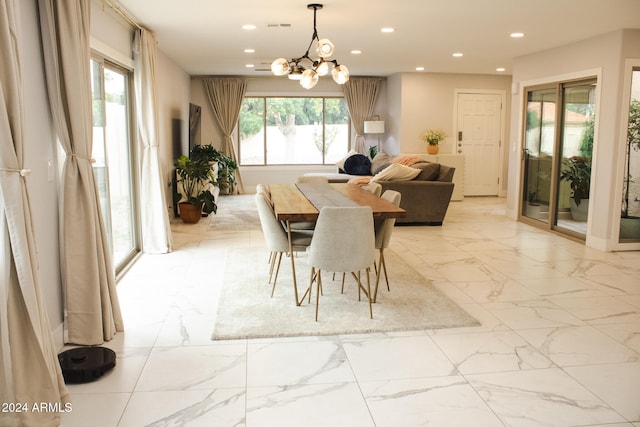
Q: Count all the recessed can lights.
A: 9